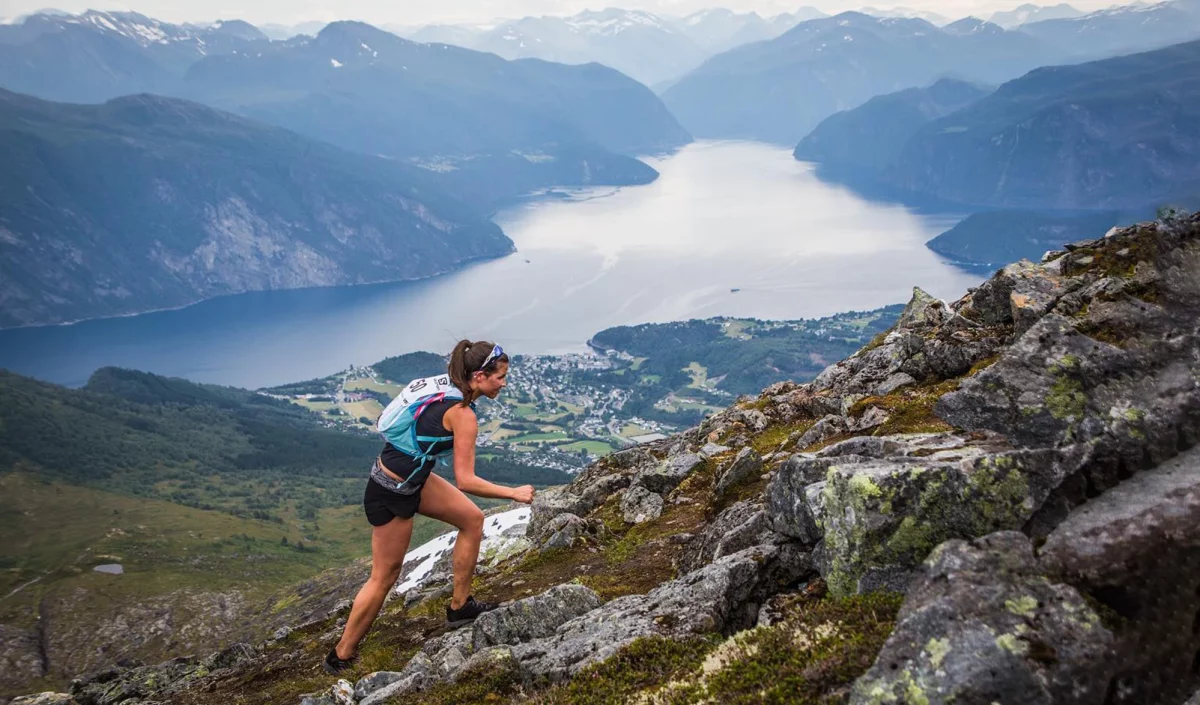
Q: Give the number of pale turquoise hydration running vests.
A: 1